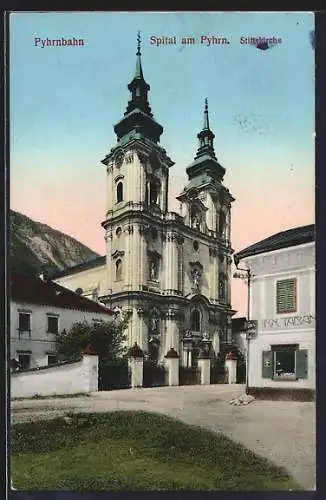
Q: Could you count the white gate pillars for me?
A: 5